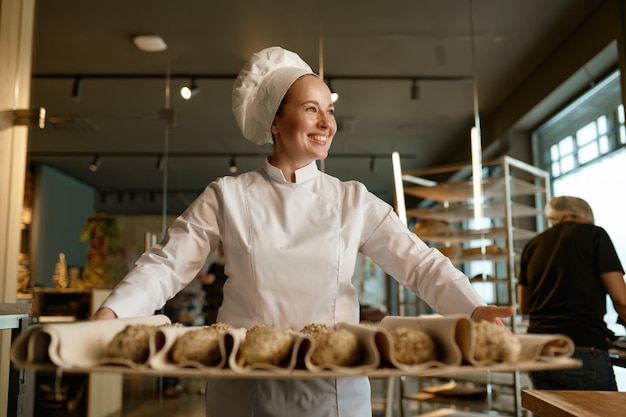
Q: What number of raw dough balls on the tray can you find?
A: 6